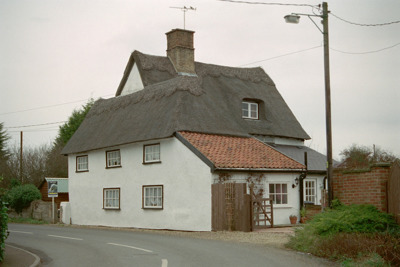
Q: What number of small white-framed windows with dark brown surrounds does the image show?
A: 5